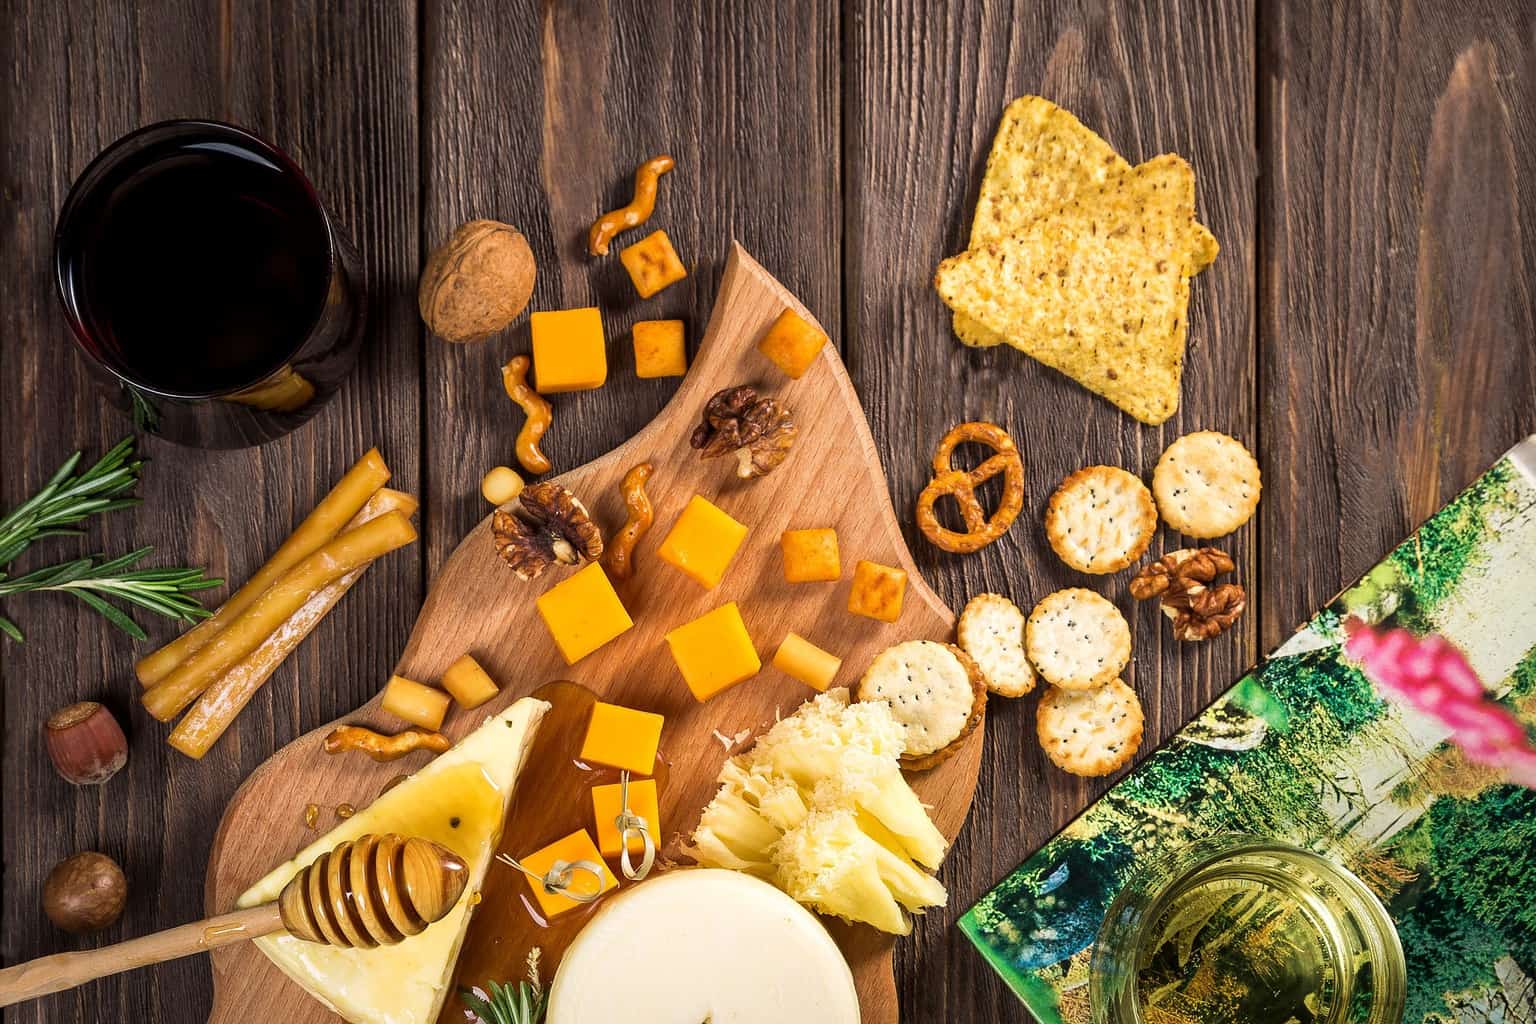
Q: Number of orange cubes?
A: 12